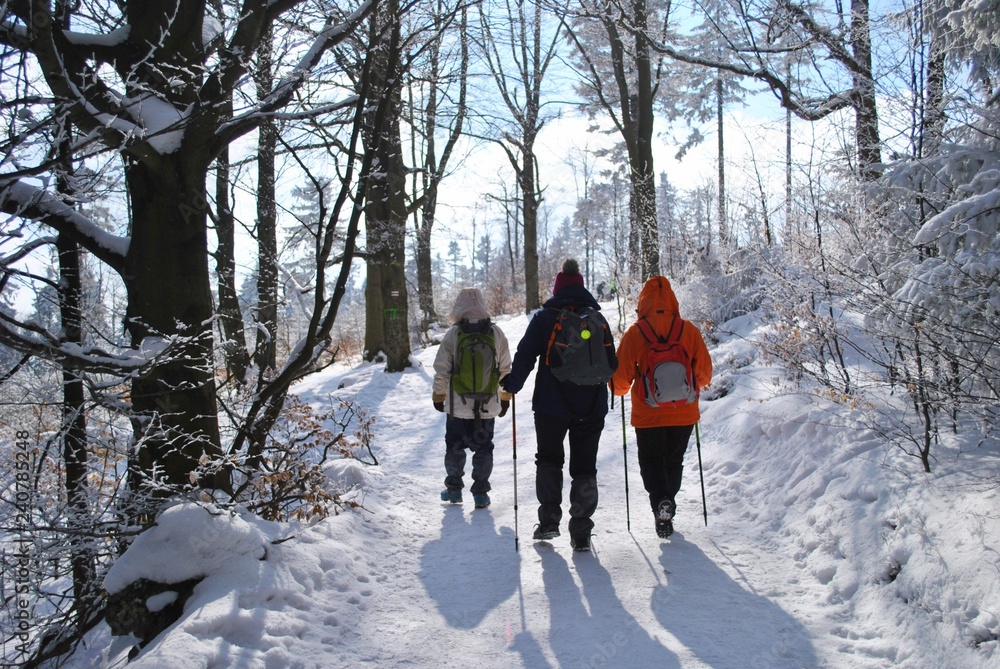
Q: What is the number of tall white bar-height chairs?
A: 0